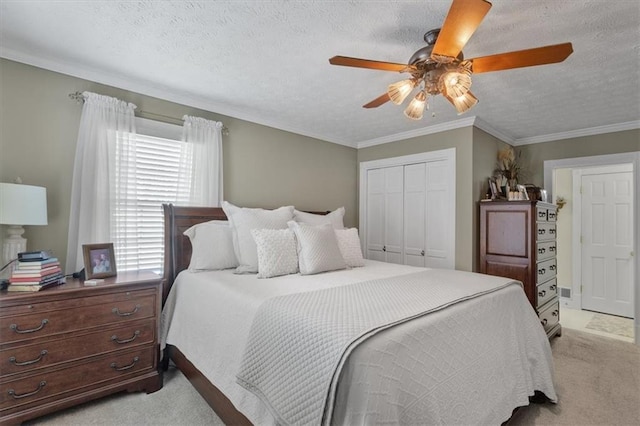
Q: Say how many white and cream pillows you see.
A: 6